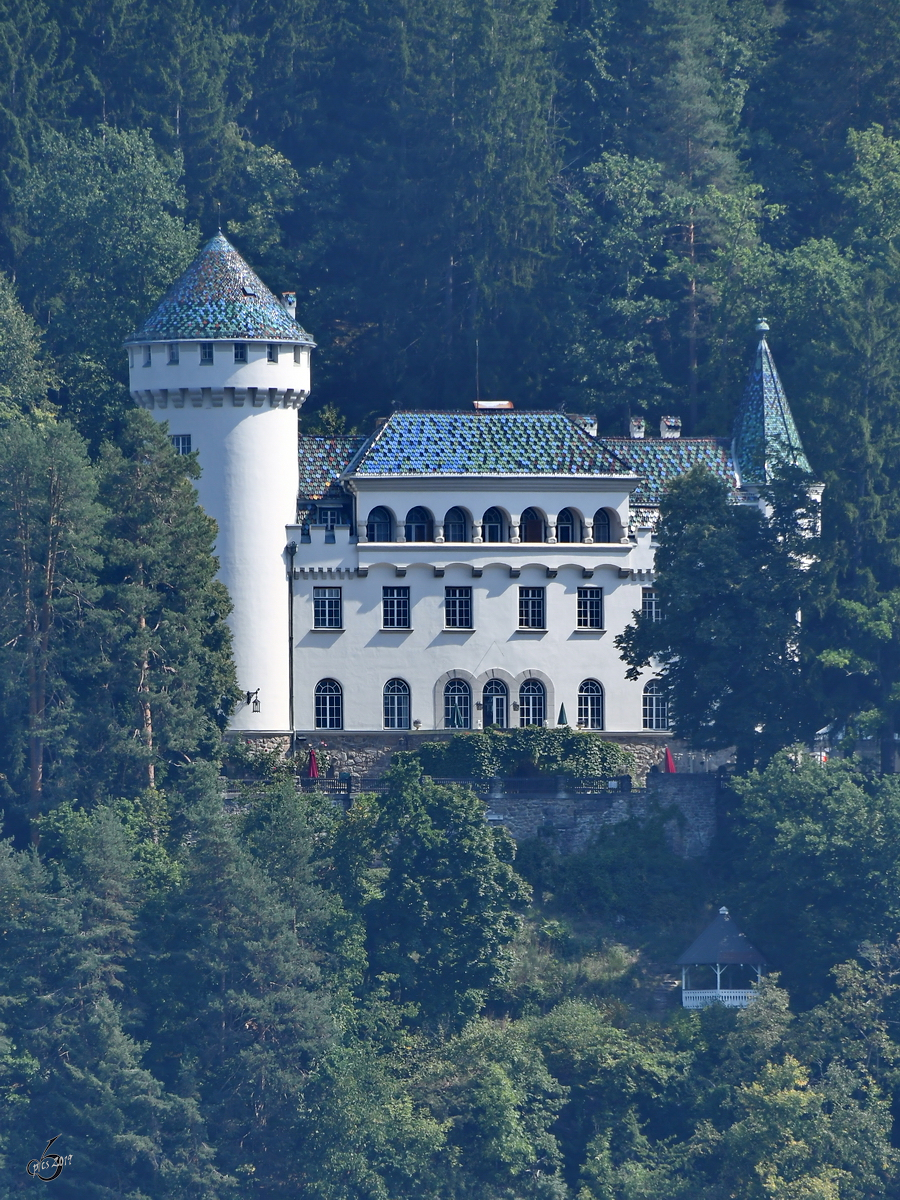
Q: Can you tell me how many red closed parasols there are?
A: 2